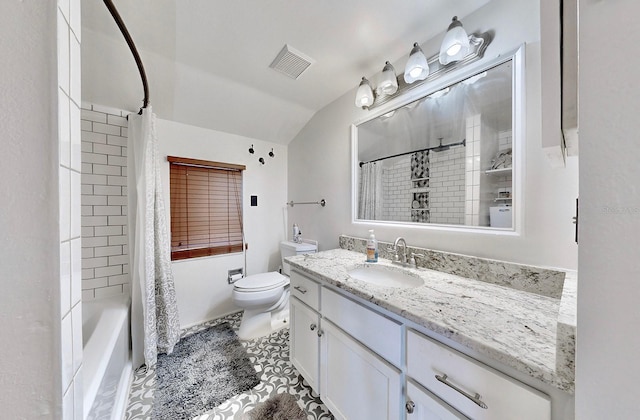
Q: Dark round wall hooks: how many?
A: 3